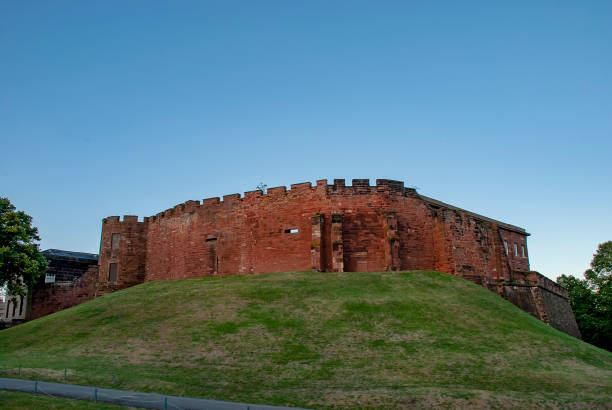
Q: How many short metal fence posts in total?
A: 7